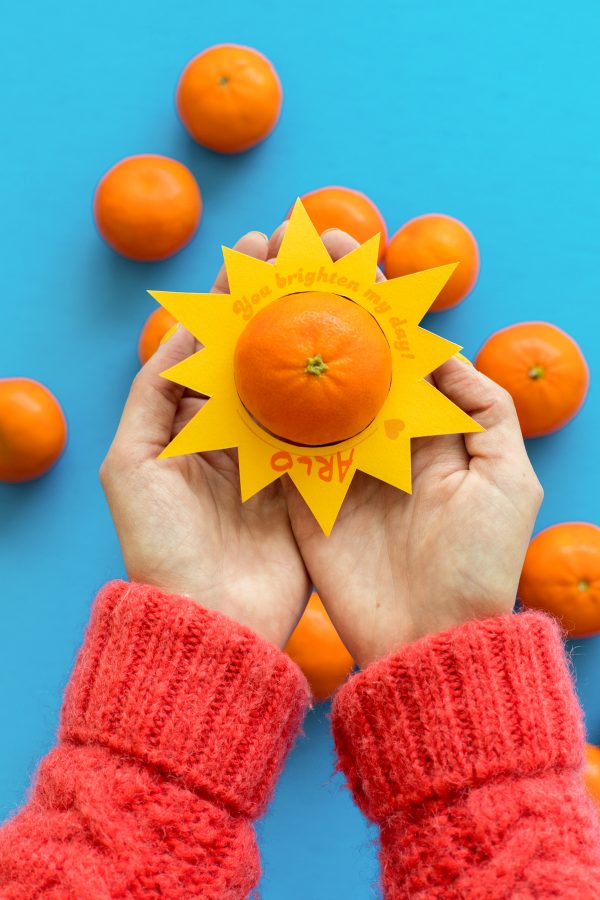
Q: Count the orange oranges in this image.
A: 11